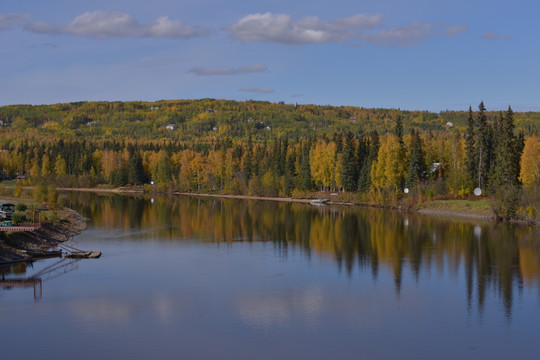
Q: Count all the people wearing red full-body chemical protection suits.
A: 0